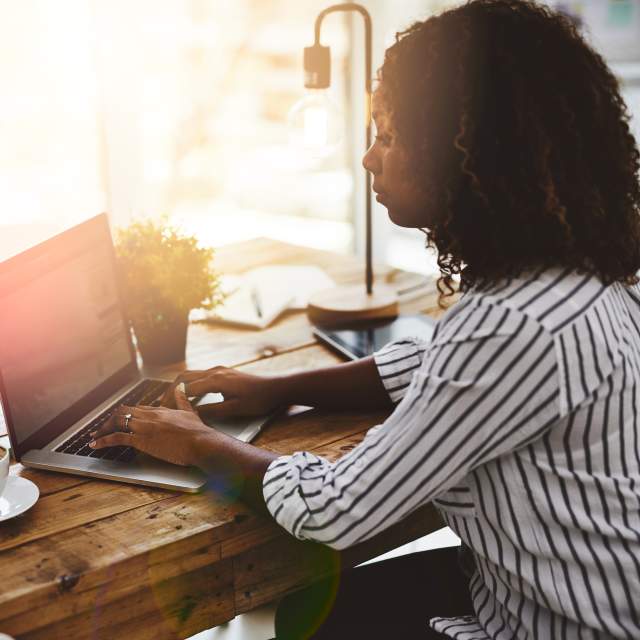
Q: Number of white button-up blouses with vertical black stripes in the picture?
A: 1